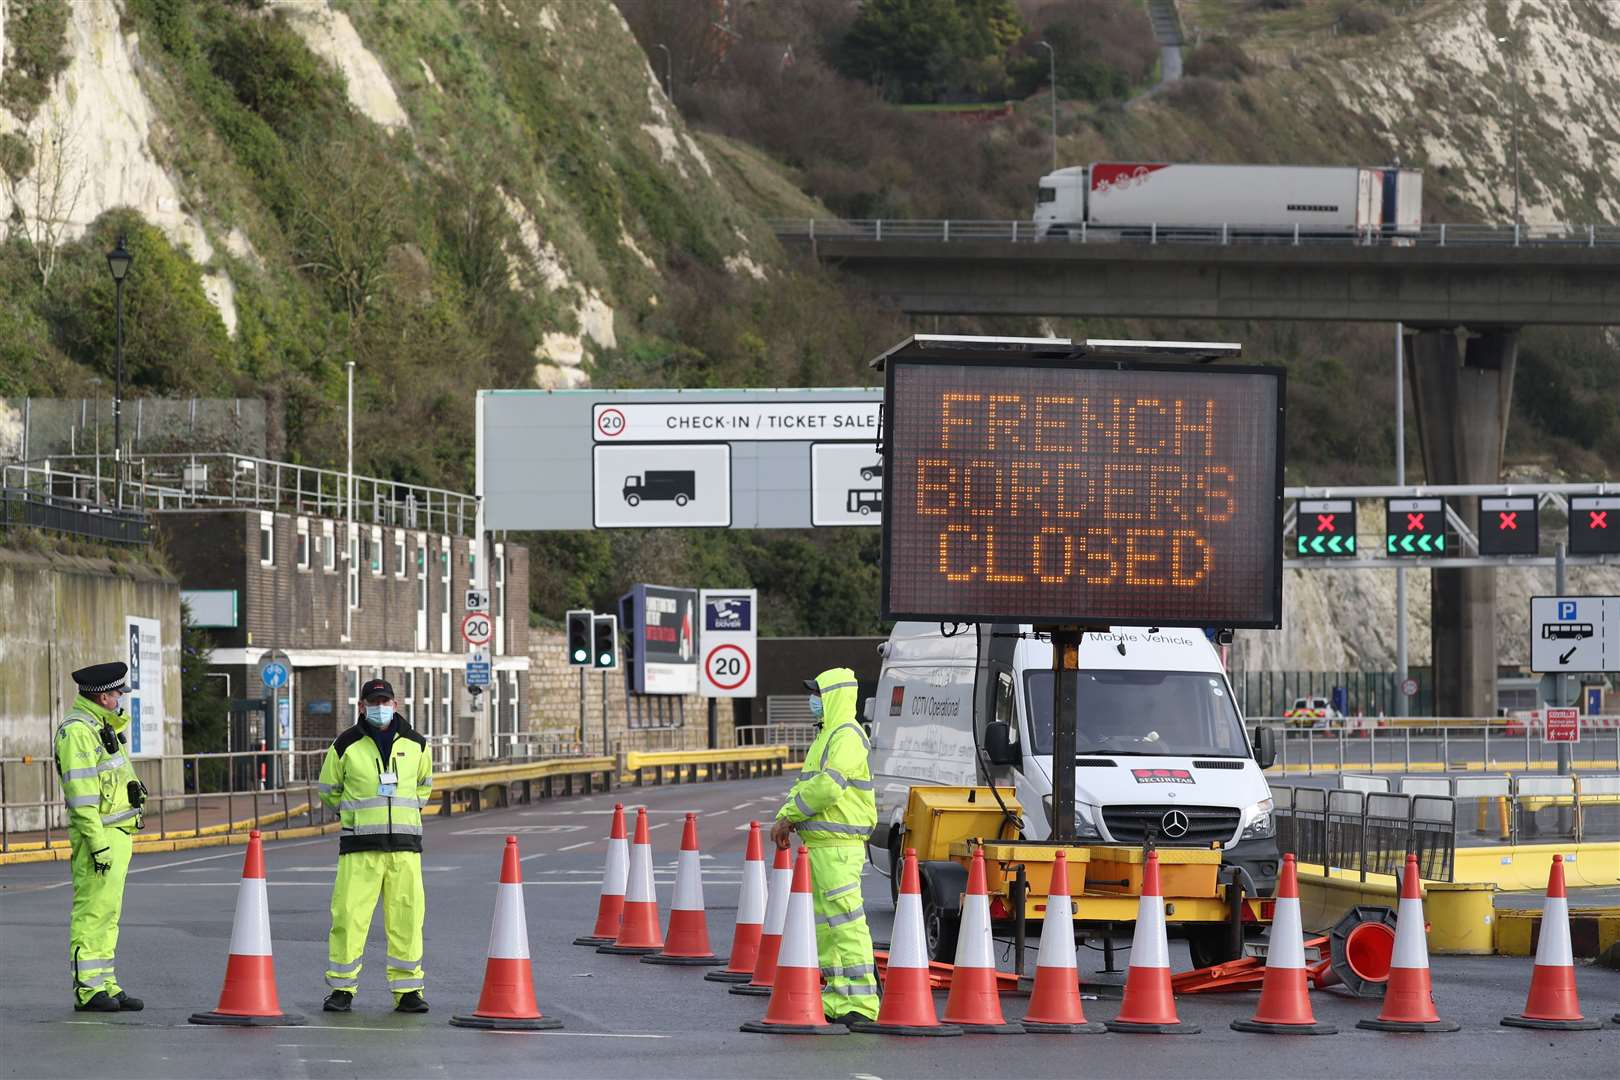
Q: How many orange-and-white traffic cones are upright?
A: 15